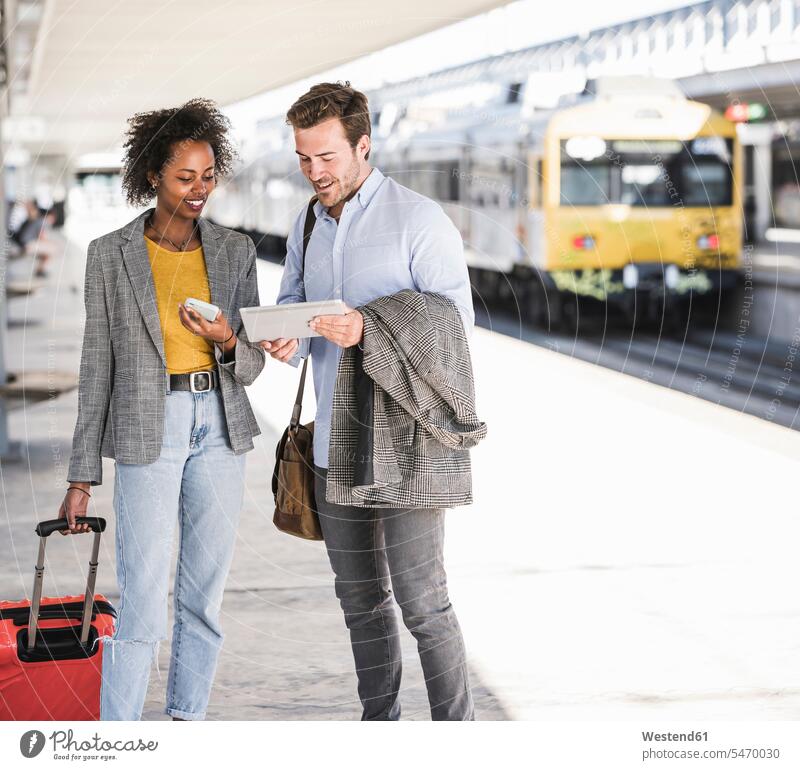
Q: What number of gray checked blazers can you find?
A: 2